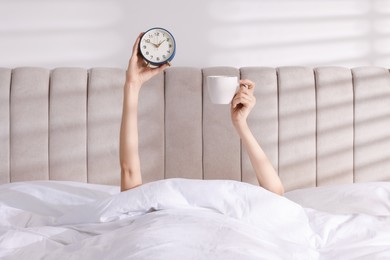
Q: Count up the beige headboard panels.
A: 11